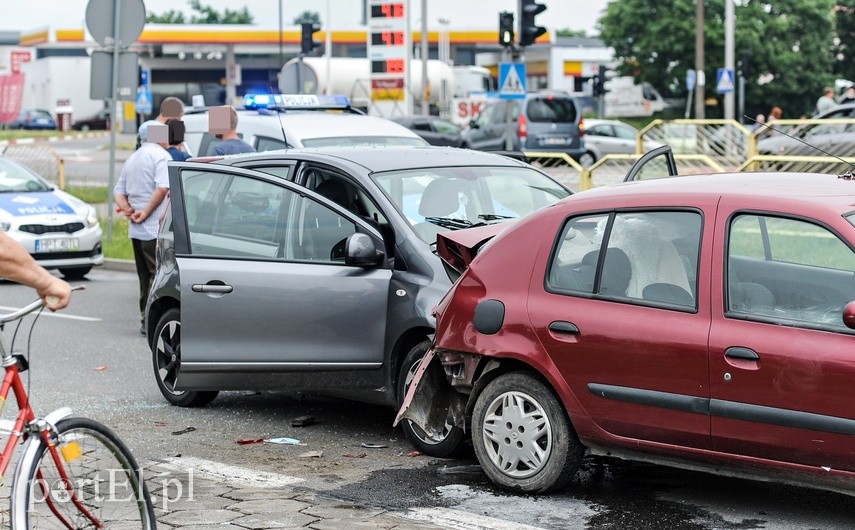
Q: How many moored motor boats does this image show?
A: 0